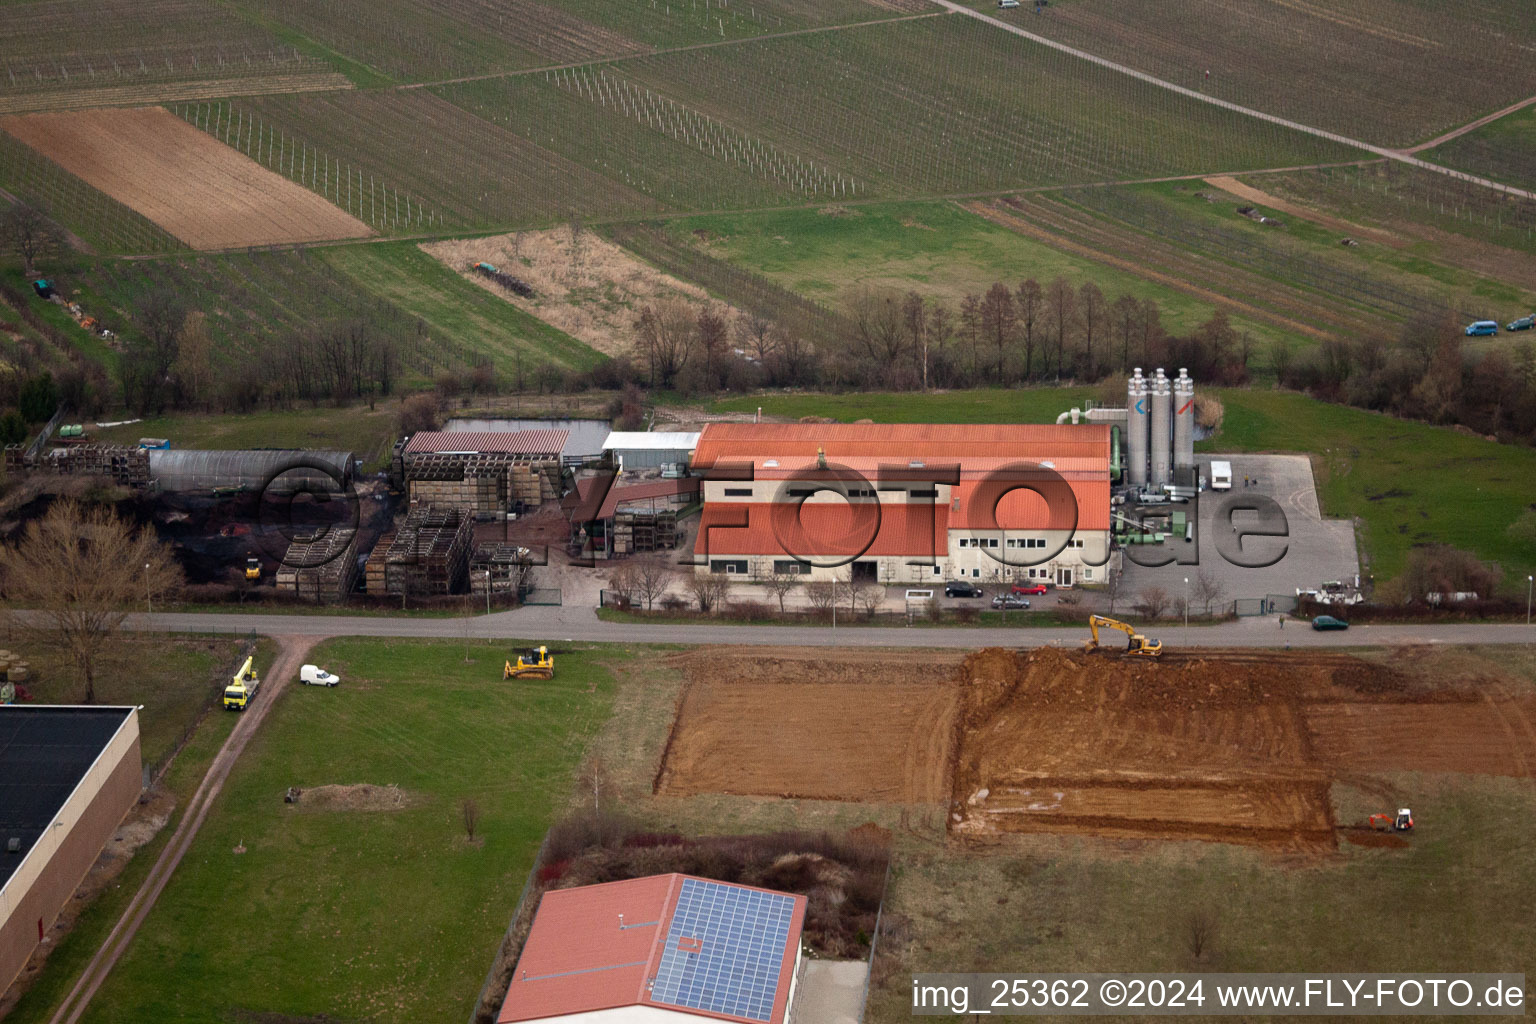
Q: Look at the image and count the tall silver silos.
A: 3